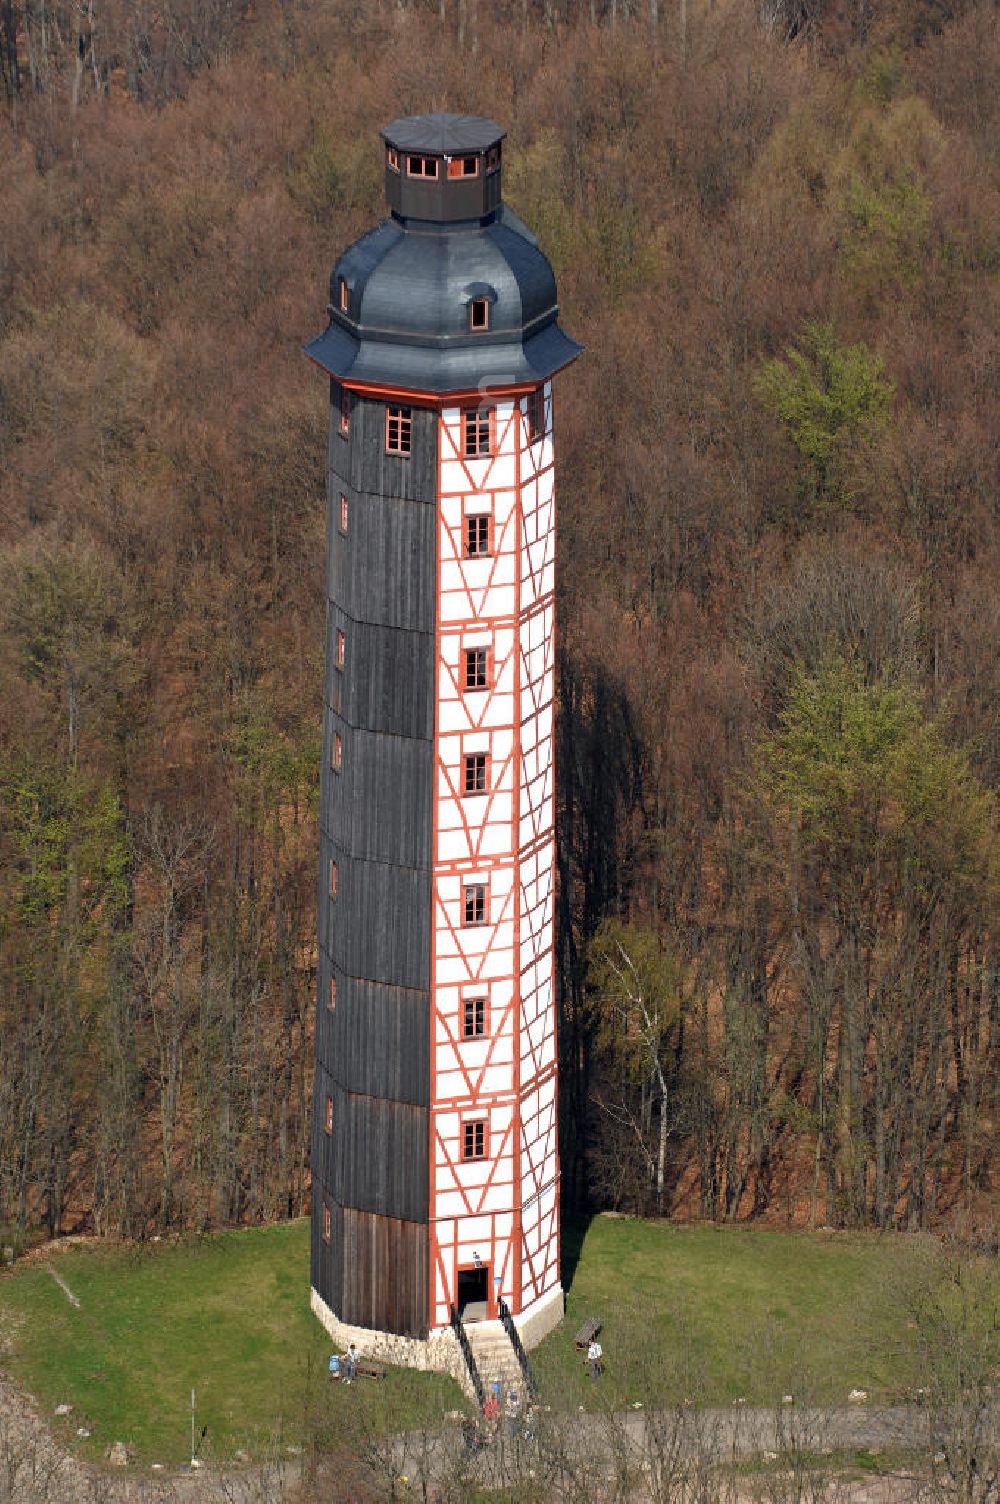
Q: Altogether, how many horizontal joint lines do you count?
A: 7